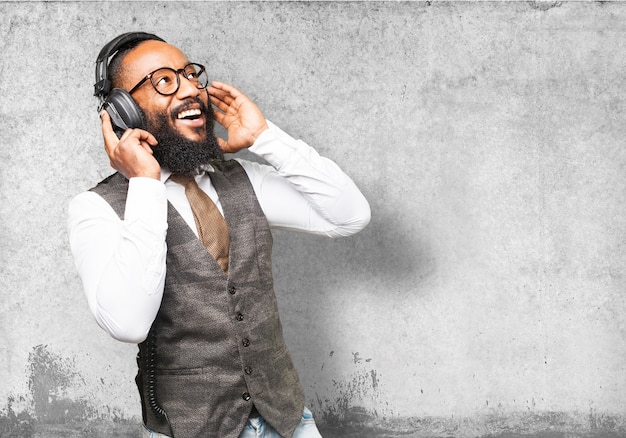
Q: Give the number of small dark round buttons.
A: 5